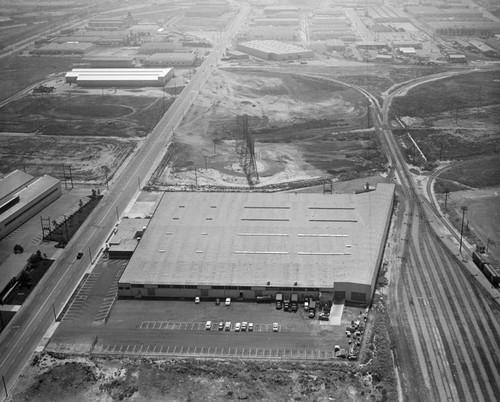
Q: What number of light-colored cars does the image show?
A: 9